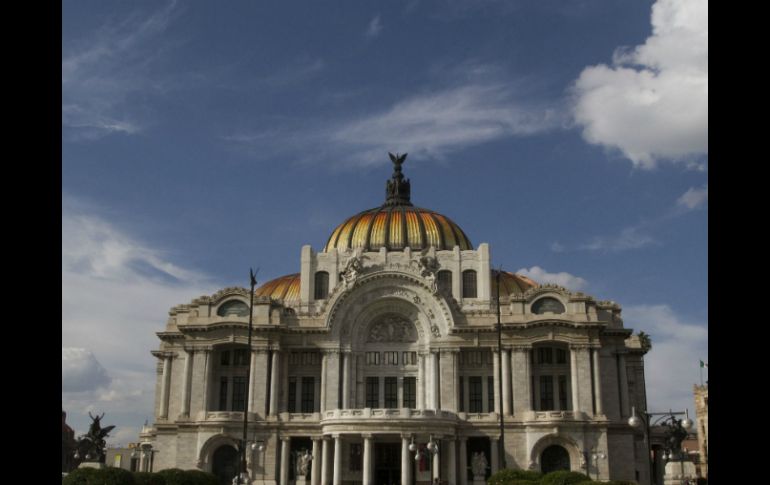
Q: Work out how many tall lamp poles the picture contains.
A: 2